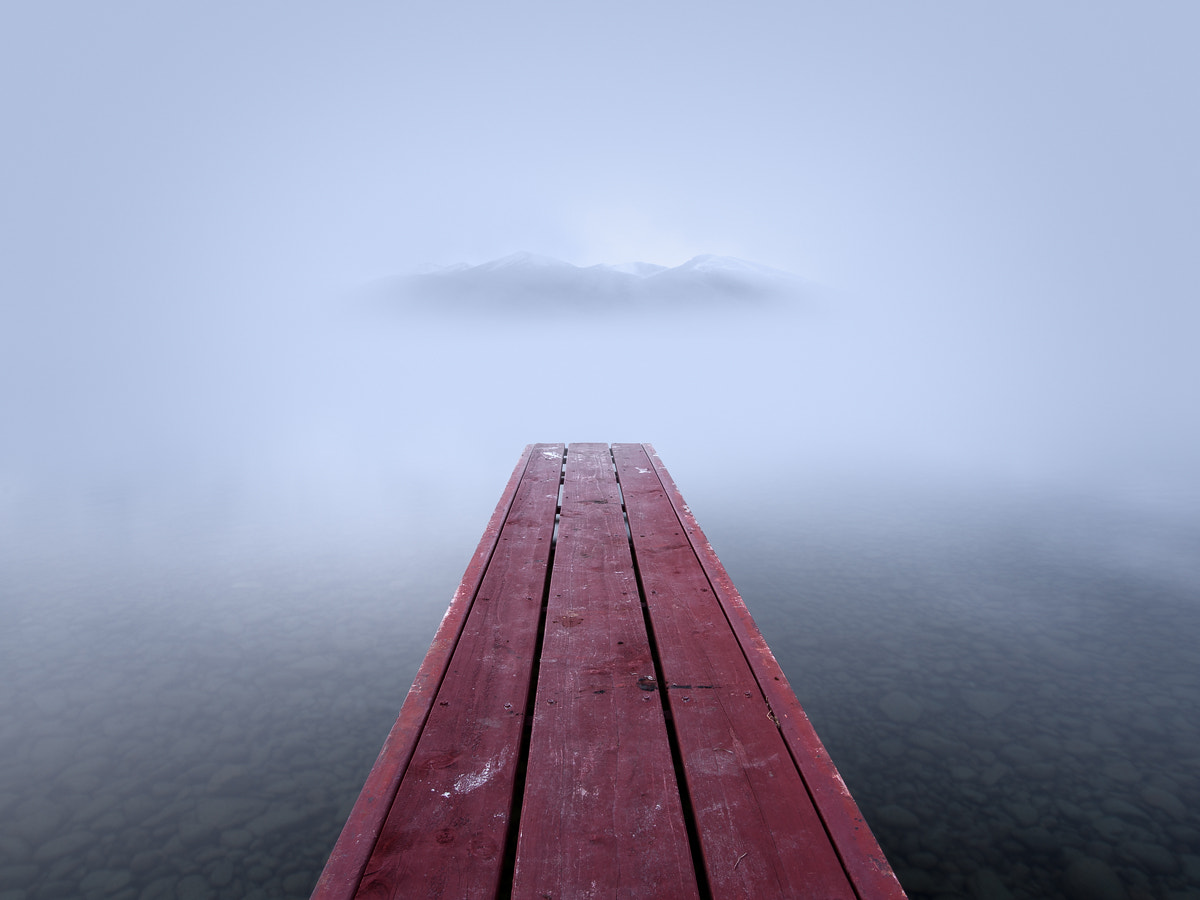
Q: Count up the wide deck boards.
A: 3